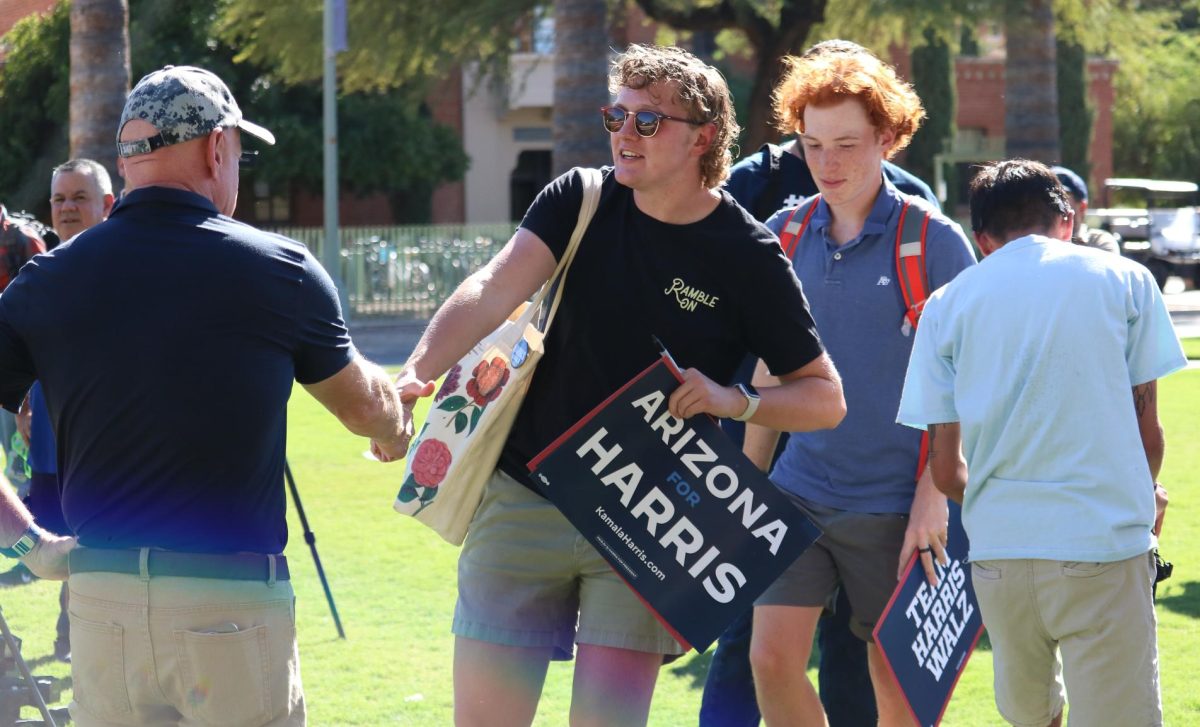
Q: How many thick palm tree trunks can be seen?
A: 3